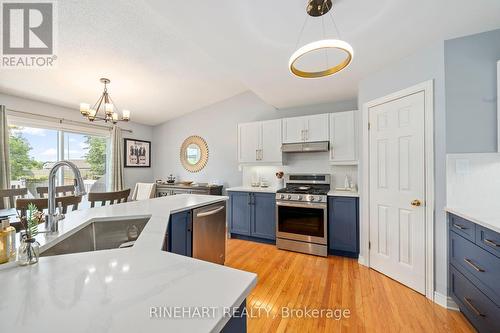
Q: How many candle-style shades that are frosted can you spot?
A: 5